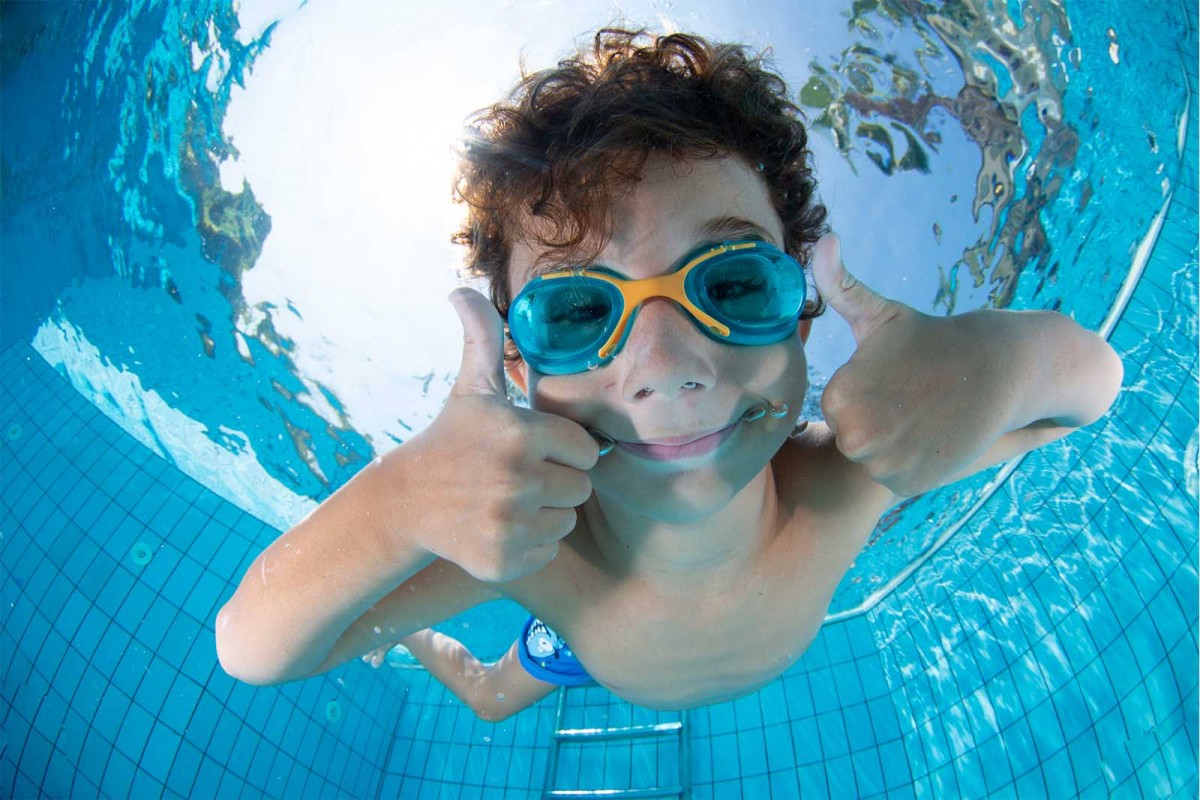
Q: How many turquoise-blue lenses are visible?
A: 2